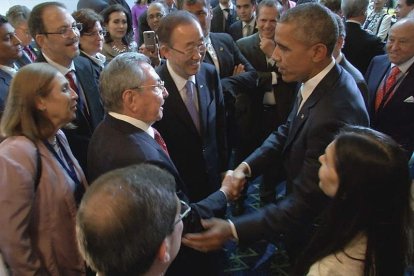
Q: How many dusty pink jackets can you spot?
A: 1